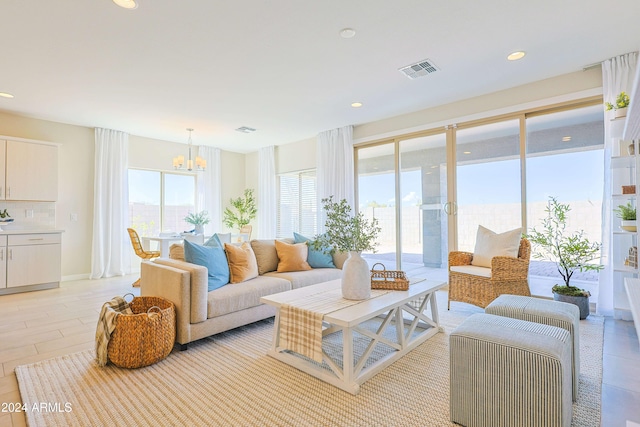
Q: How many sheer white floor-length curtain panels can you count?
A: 5